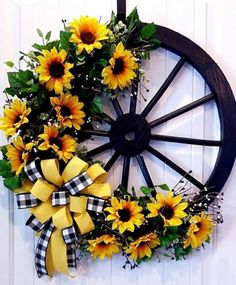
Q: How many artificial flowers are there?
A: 12